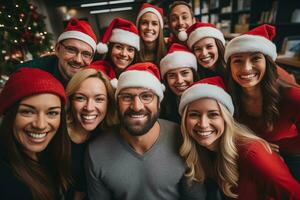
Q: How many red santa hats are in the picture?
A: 8